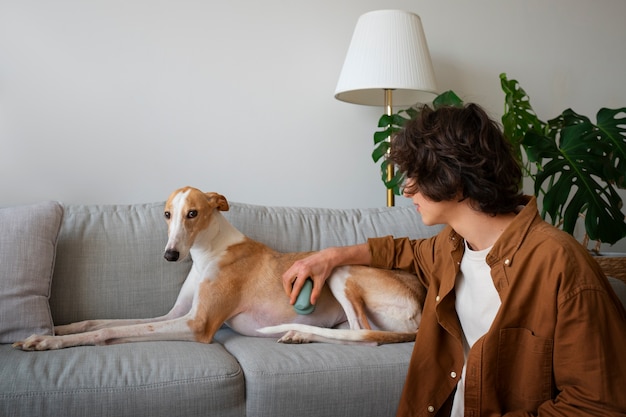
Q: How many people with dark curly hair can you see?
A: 1